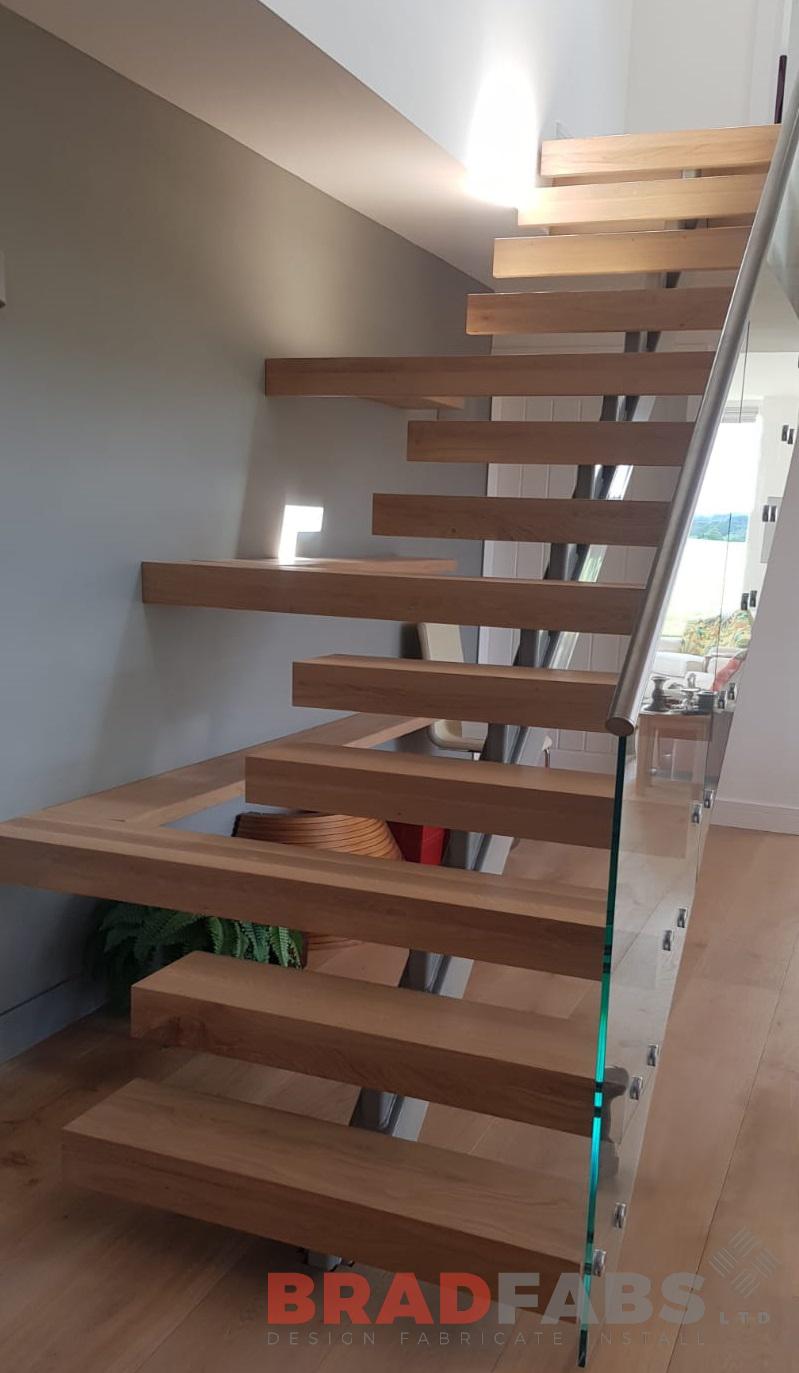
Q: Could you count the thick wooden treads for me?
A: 13